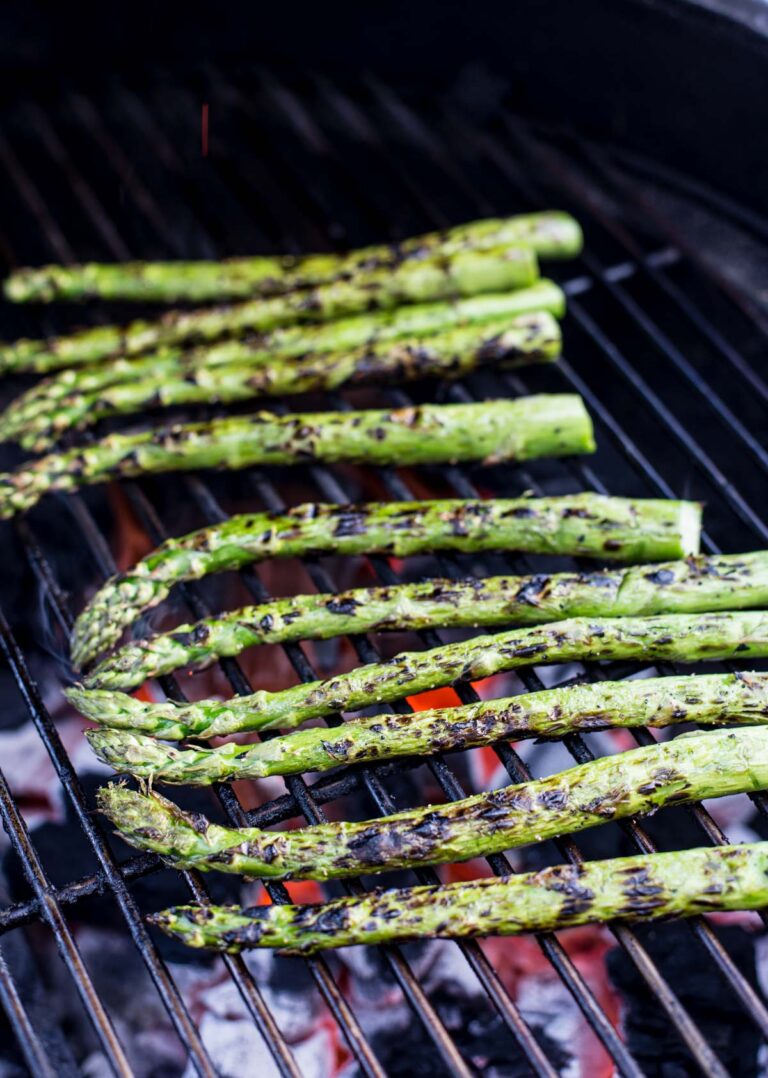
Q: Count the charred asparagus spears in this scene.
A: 11